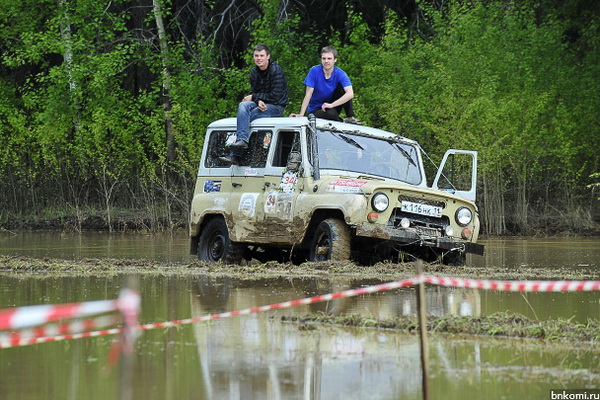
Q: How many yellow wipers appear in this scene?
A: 0